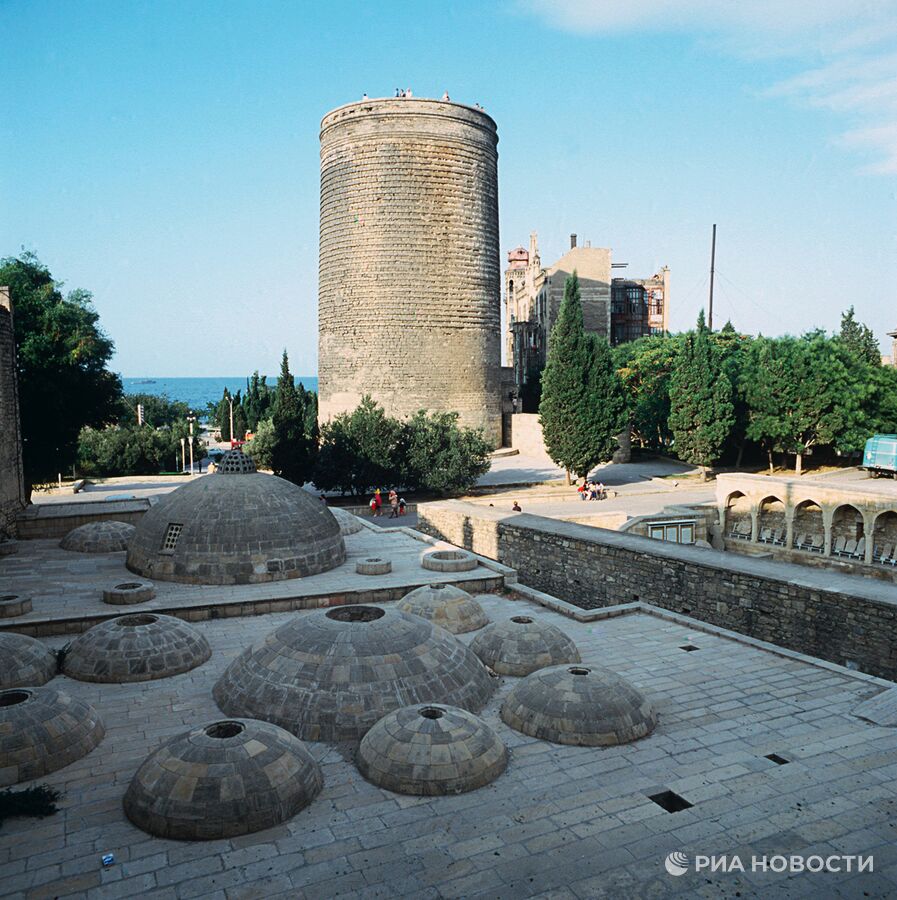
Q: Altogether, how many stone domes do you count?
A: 12